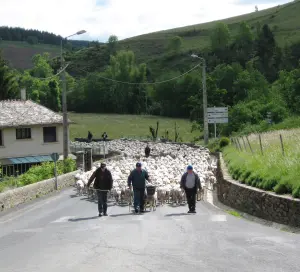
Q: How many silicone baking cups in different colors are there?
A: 0